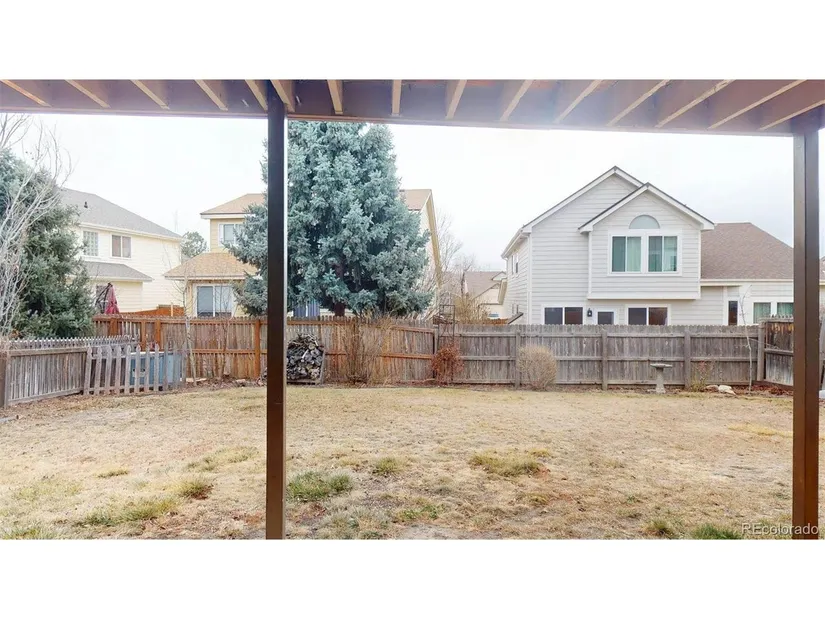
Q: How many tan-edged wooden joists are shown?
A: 15